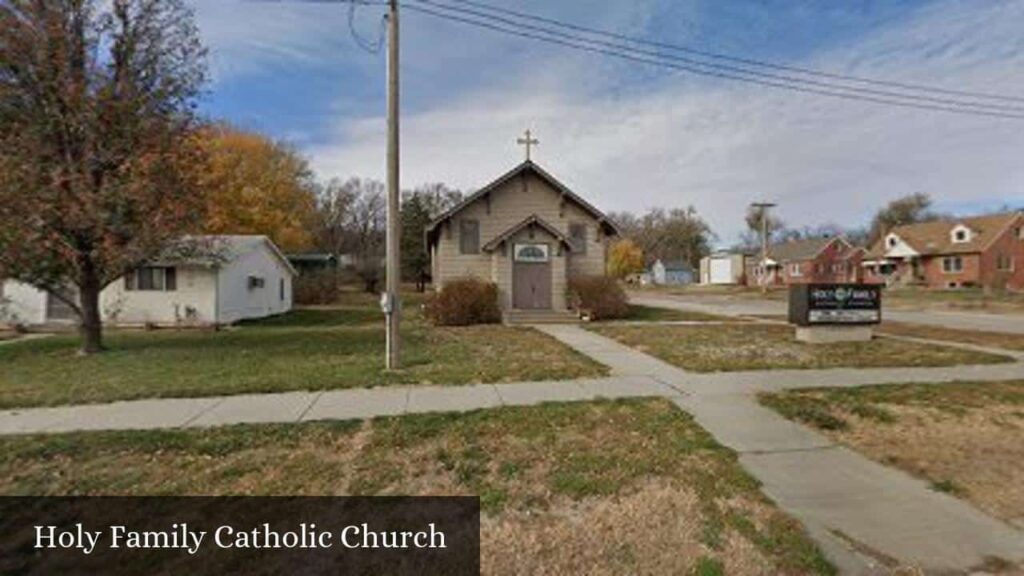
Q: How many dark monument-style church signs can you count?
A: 1